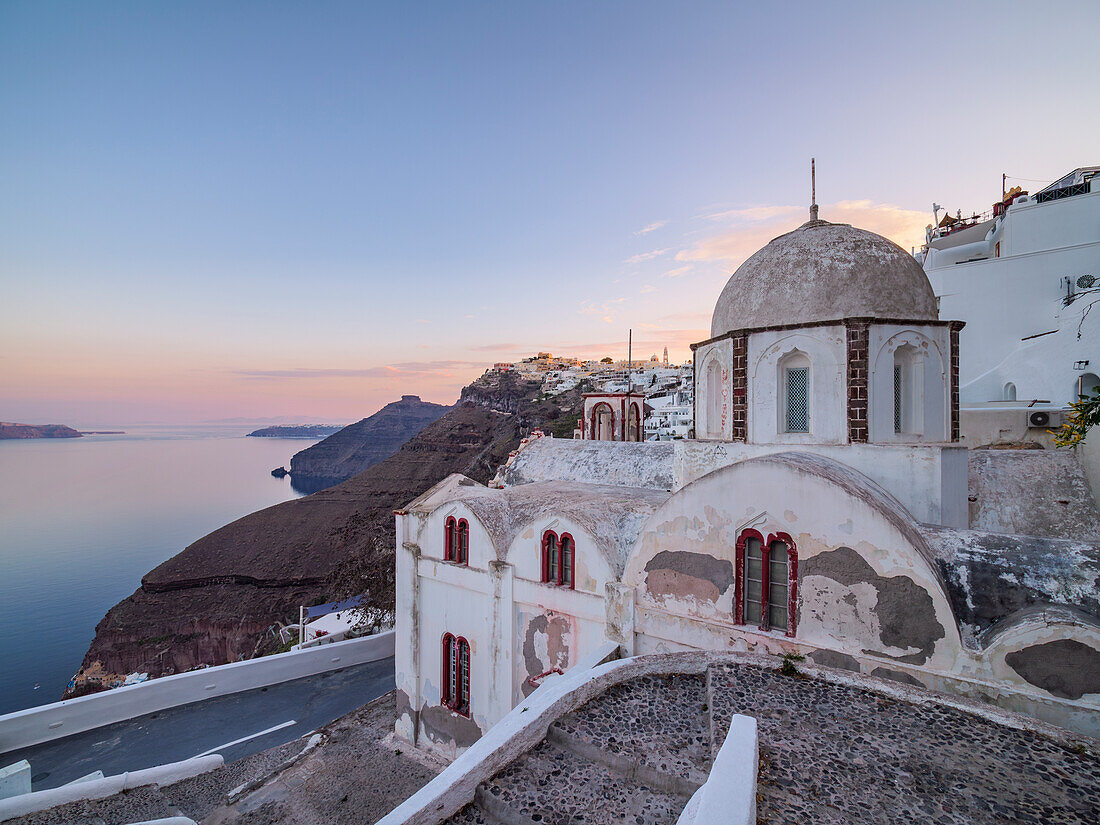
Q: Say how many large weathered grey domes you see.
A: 1